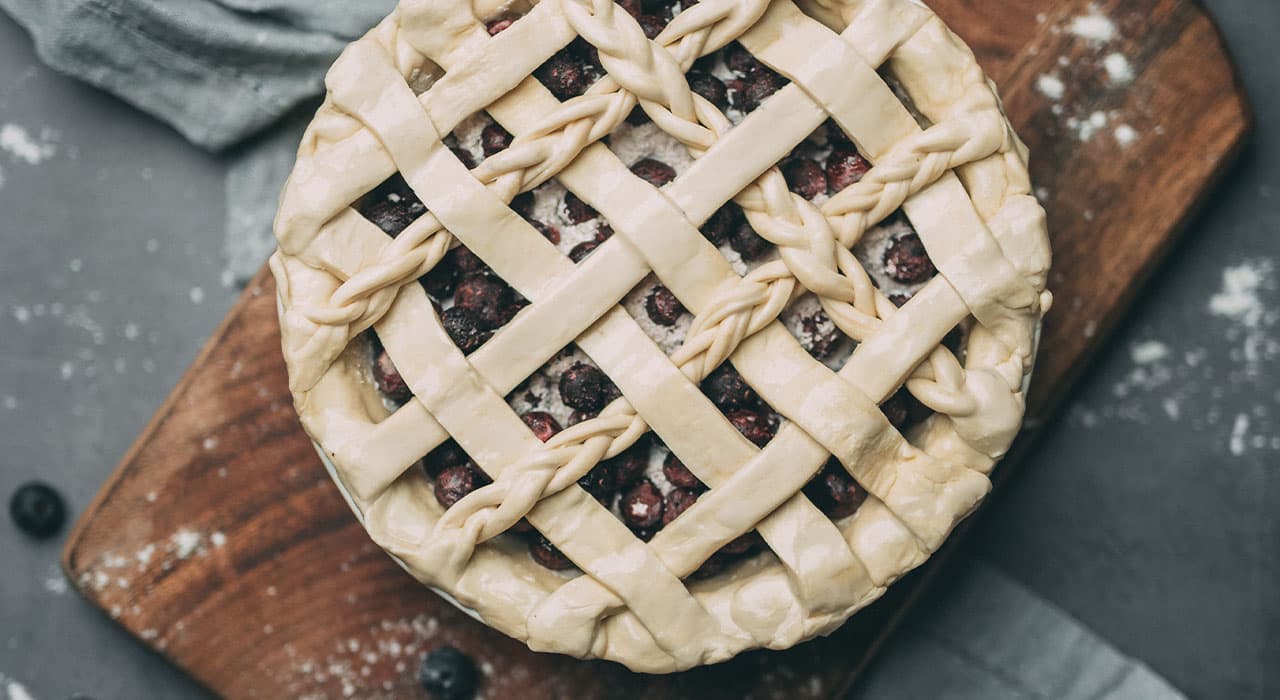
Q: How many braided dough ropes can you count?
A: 3